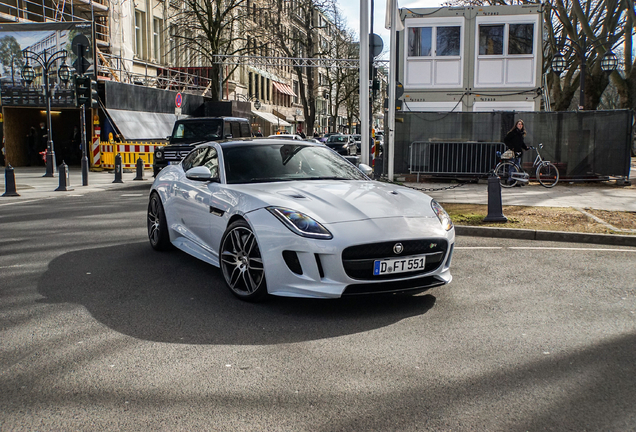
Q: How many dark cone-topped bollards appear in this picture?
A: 5